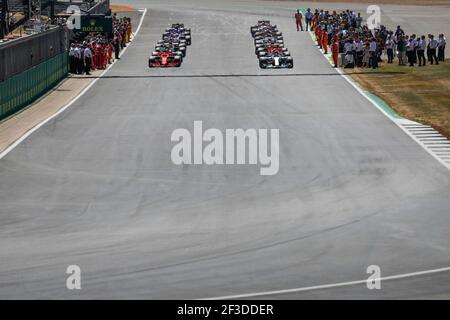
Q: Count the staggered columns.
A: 2